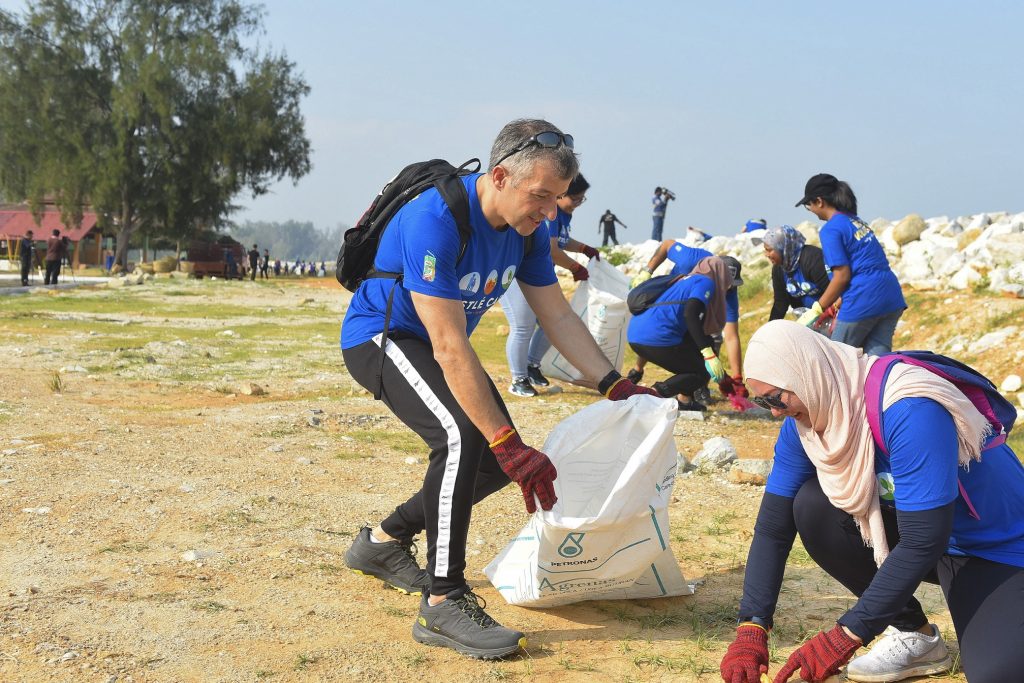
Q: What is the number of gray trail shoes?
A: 2